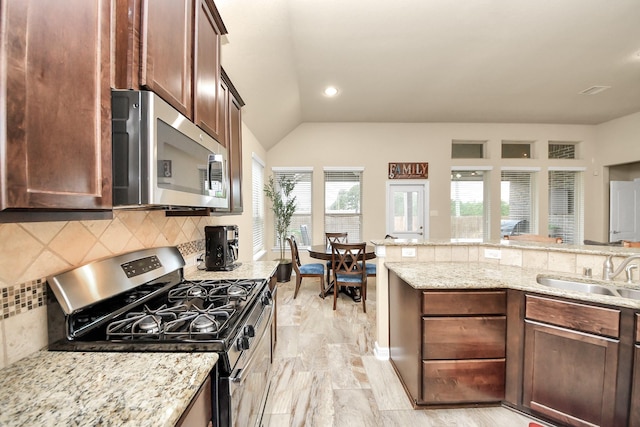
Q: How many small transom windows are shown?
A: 3